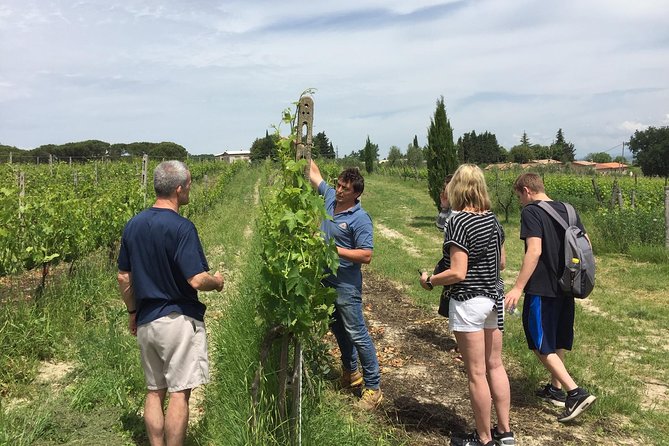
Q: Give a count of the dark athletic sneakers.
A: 4